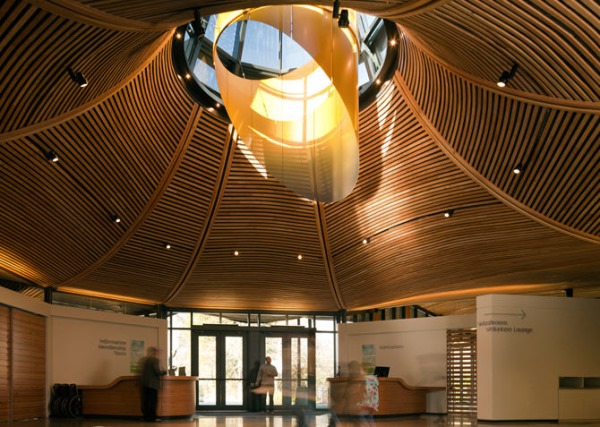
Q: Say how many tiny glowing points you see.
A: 15